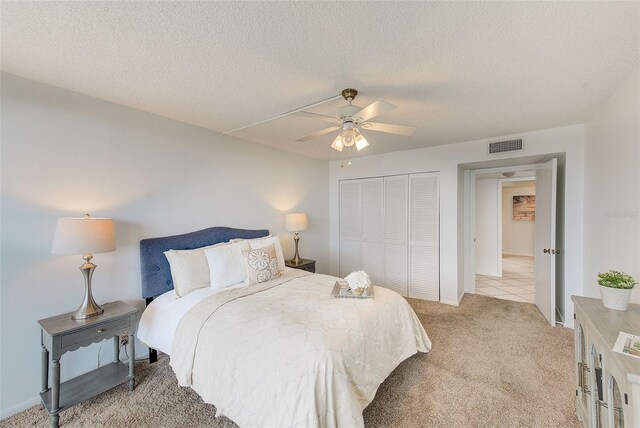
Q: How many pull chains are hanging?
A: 2